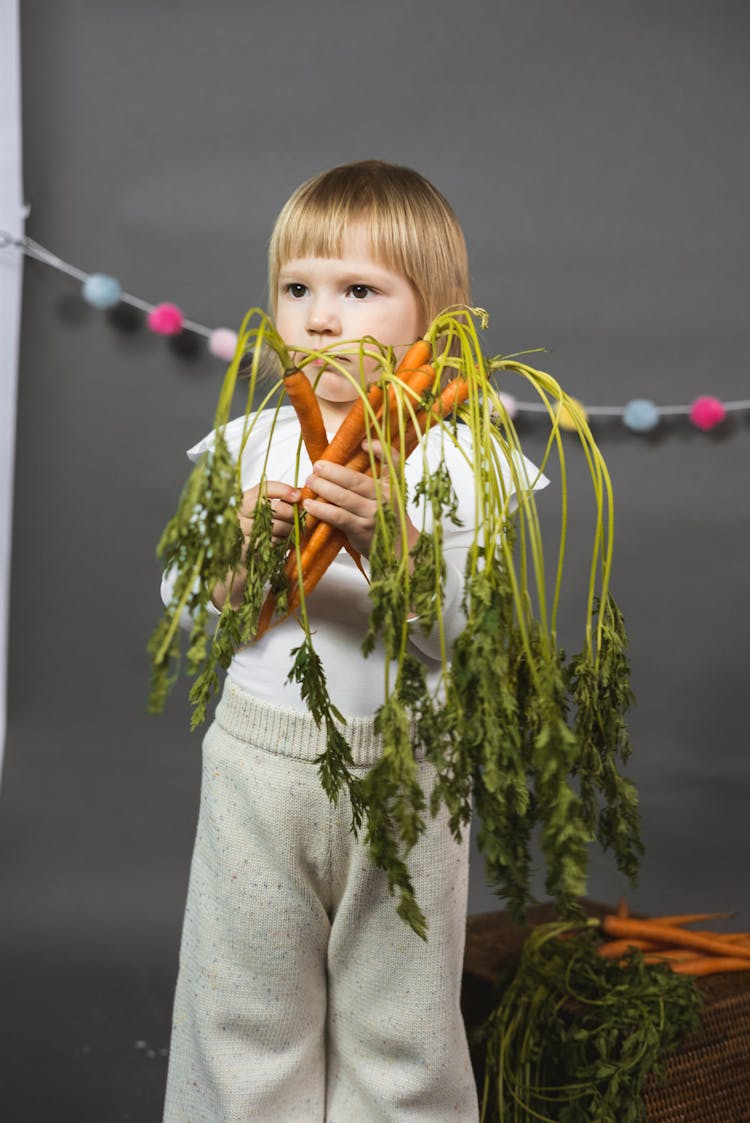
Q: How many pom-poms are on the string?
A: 7